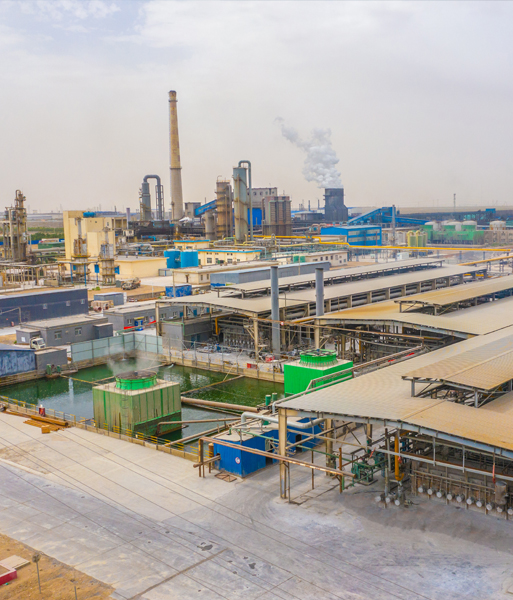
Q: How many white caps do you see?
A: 13